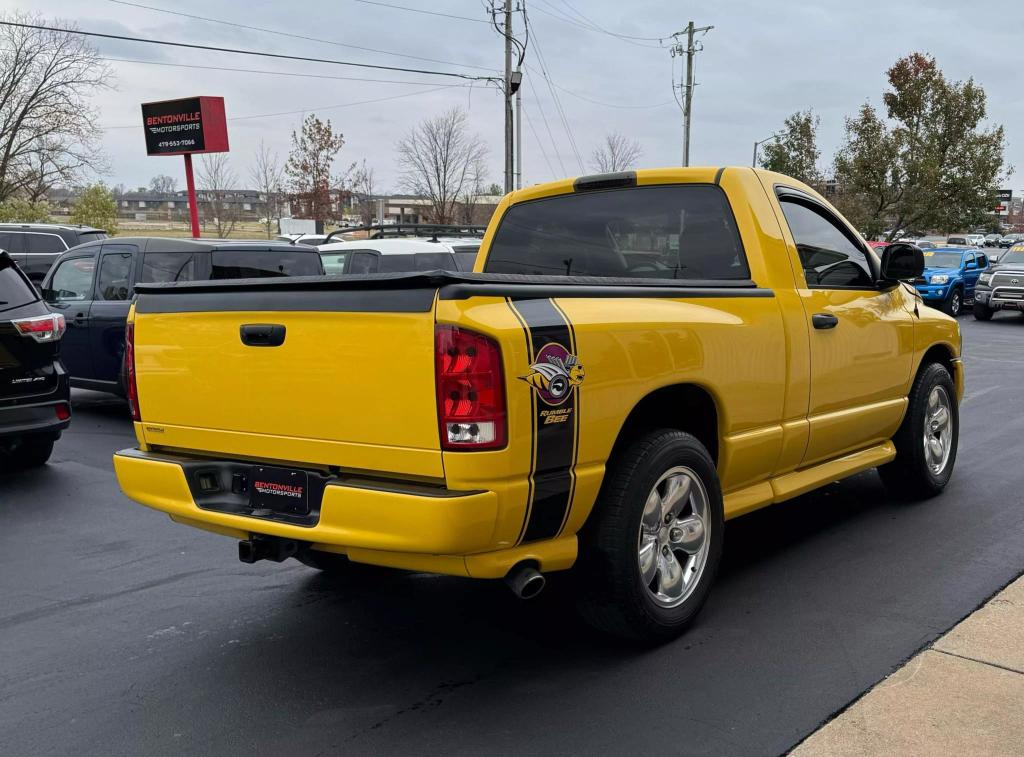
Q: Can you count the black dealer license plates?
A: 1